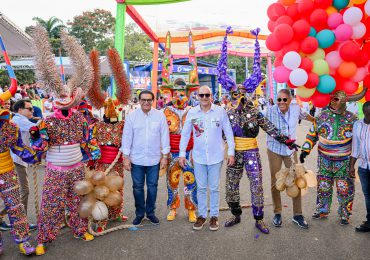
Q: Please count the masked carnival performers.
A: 6